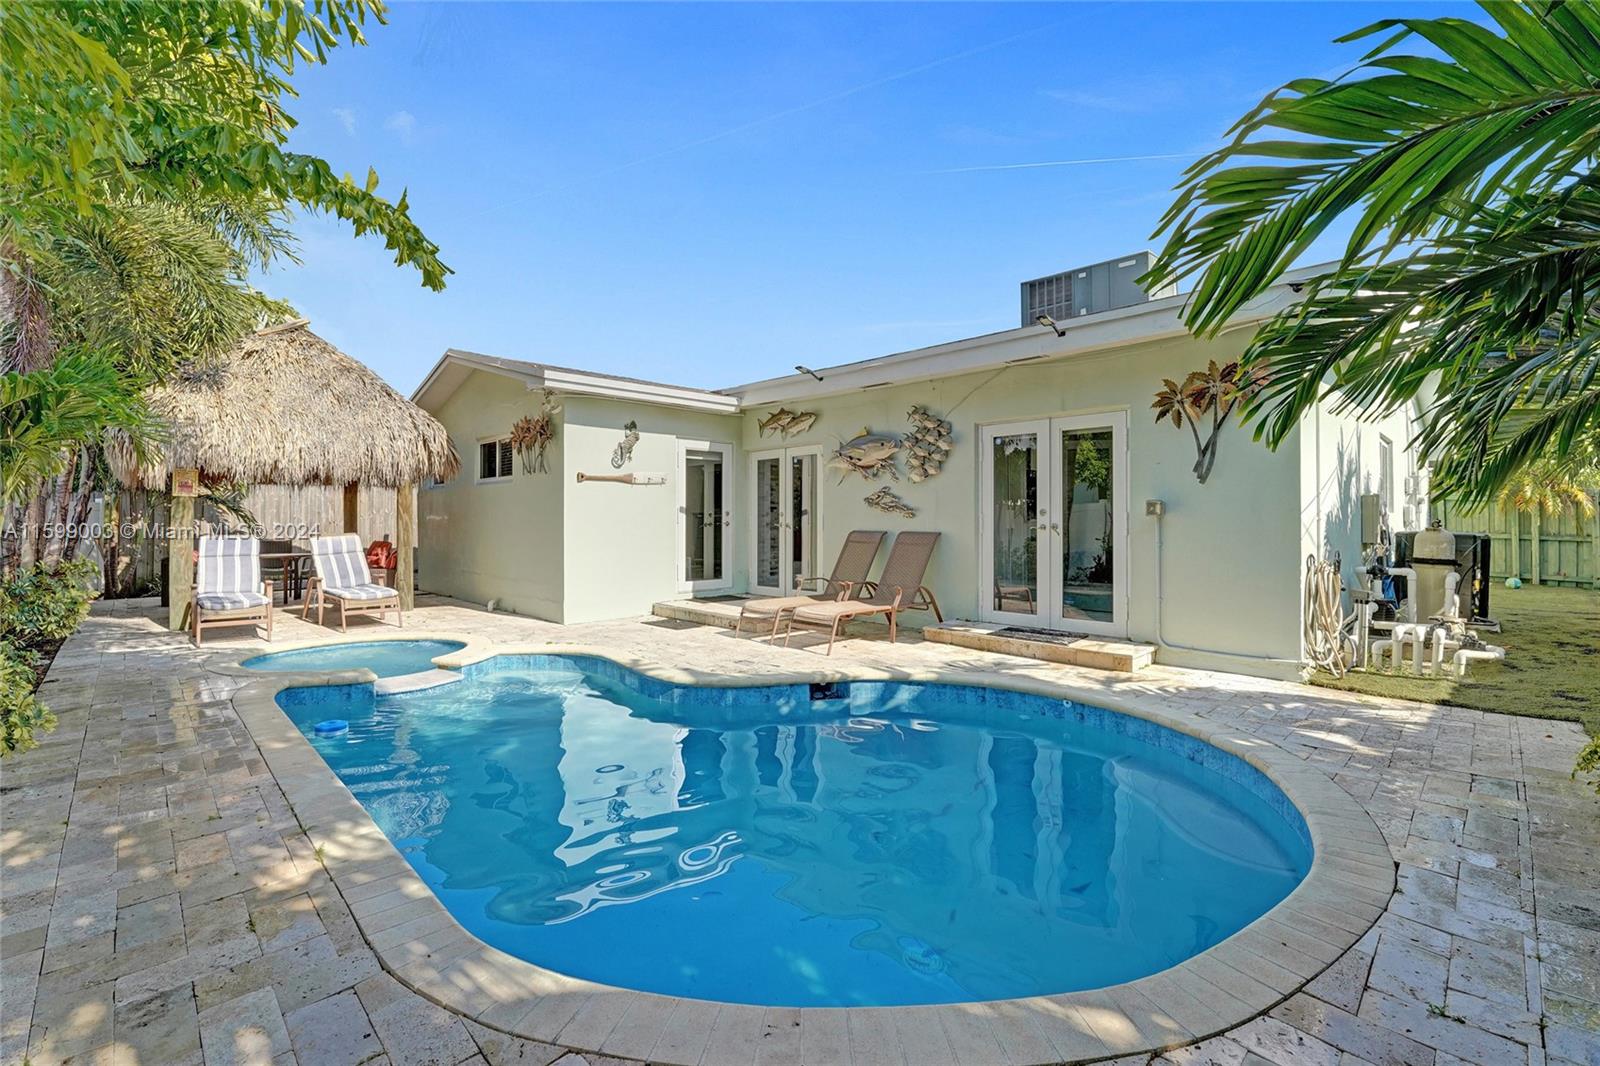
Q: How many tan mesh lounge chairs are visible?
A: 2